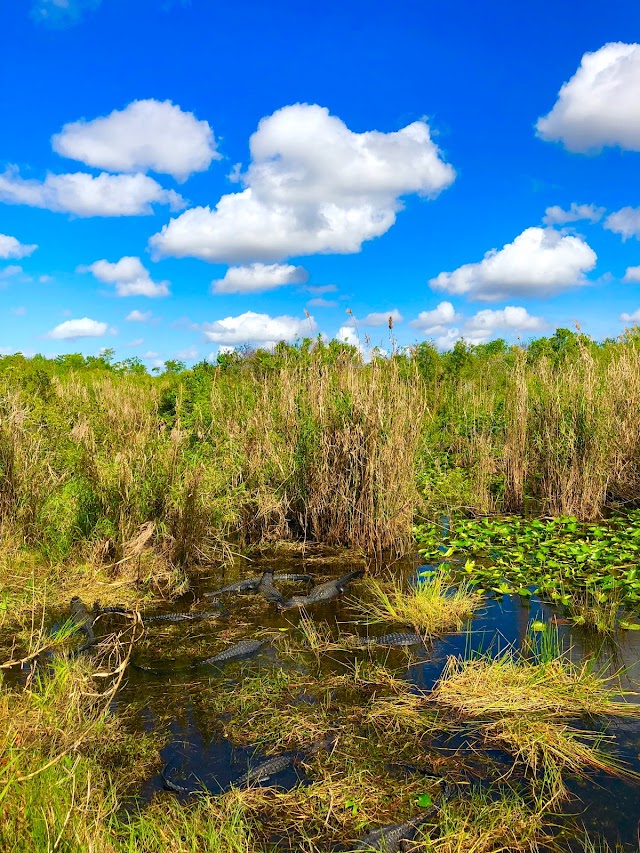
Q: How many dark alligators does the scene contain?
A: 9